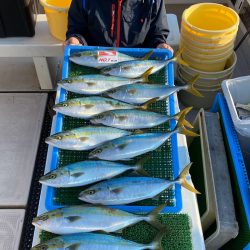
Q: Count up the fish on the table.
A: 12